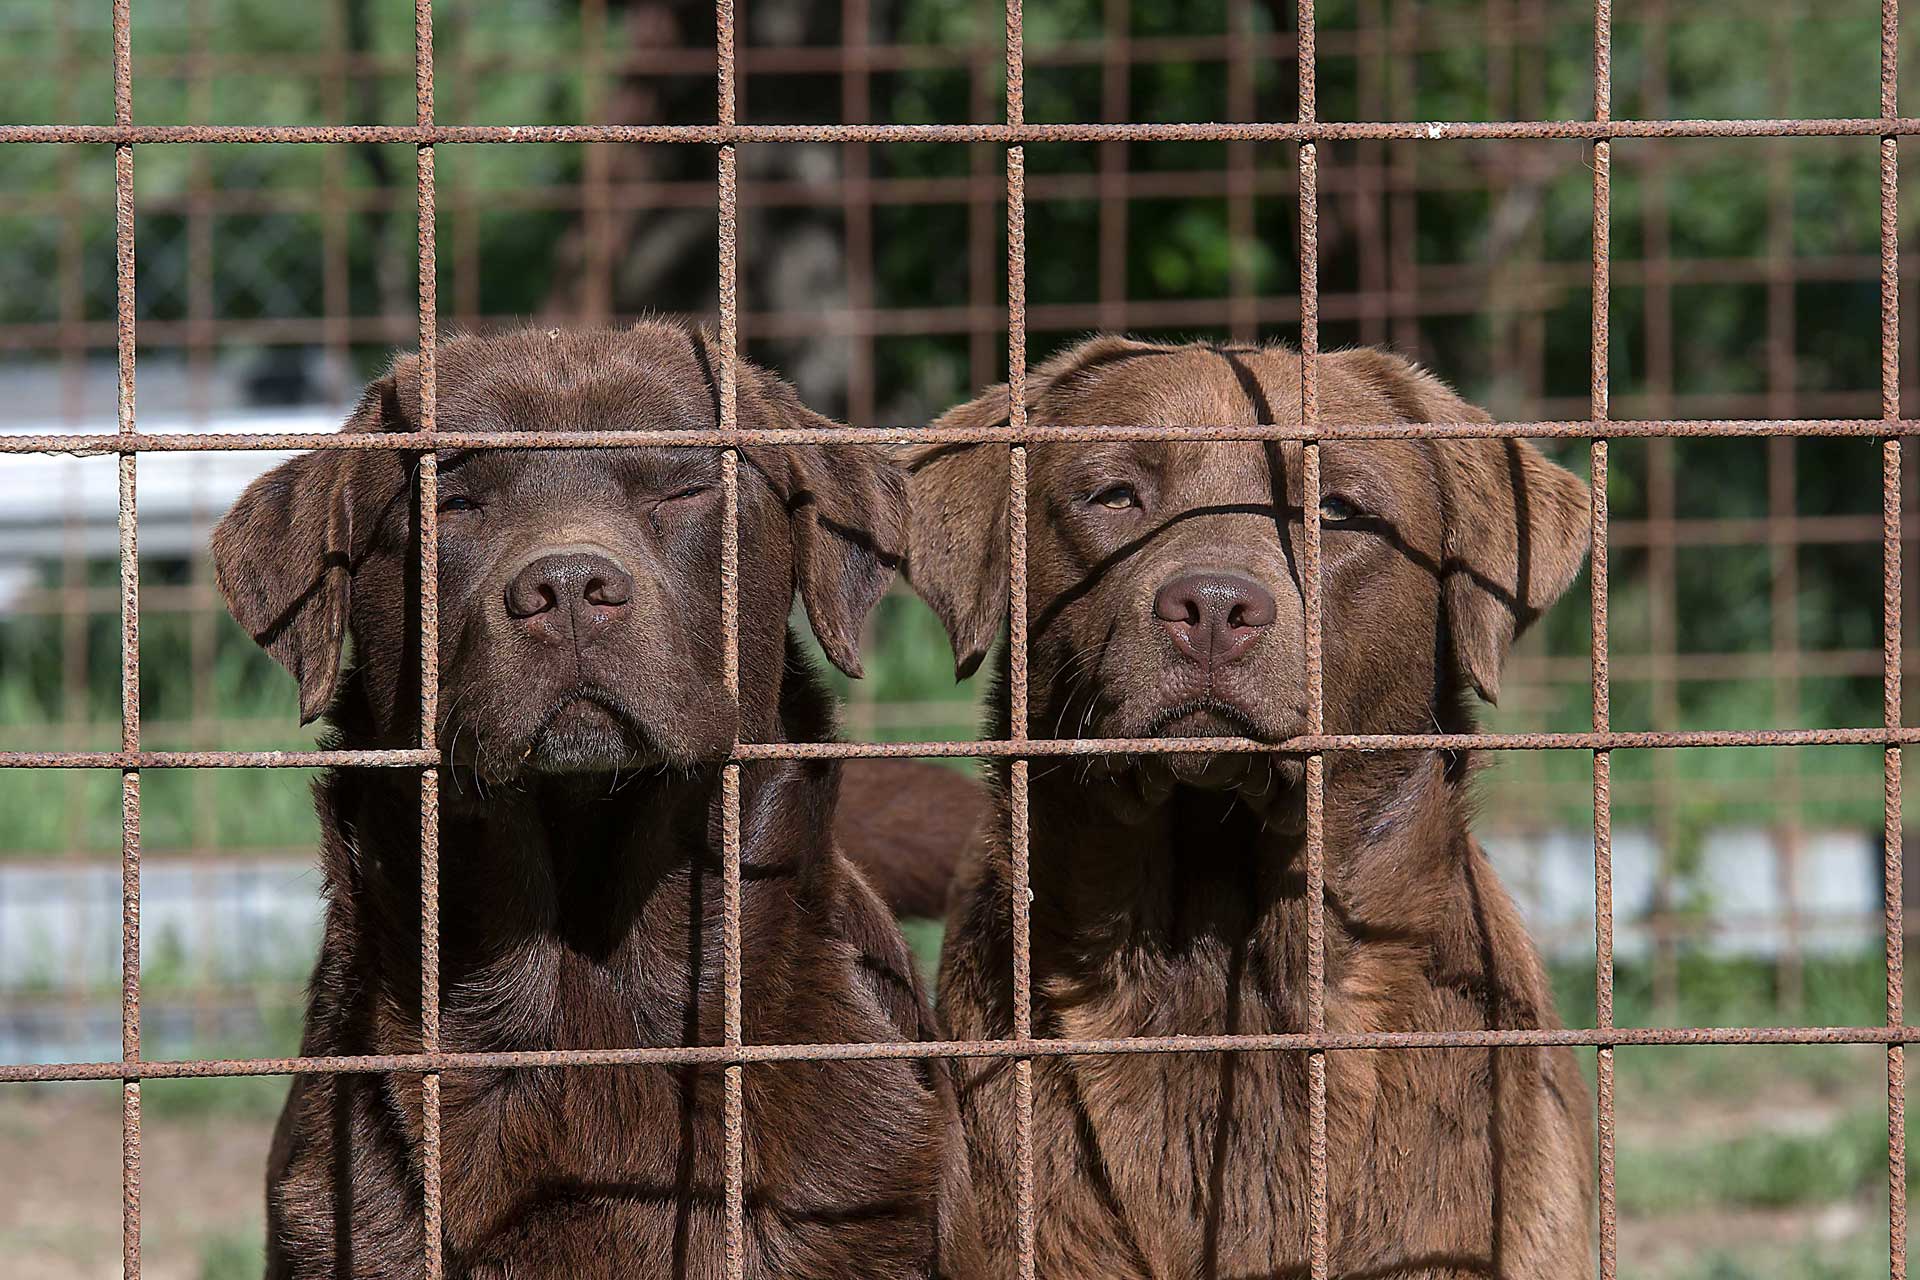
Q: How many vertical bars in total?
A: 7